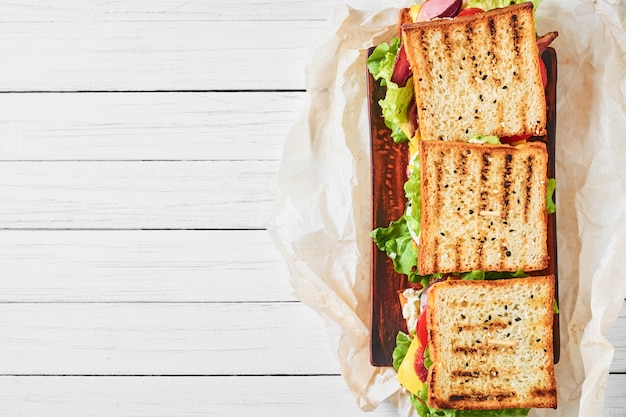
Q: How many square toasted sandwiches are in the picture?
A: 3